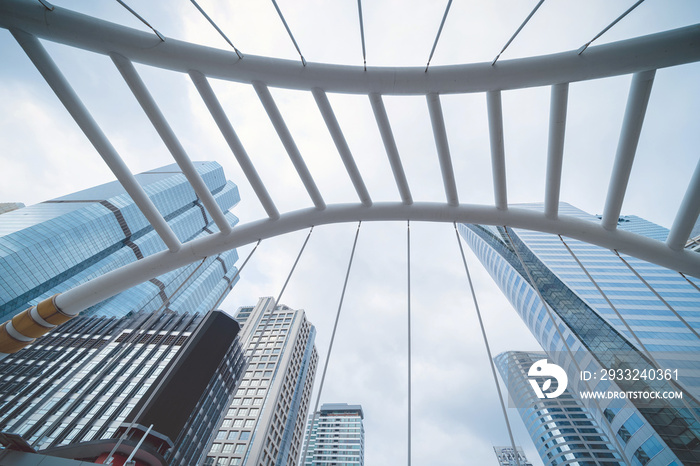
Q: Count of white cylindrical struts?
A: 11